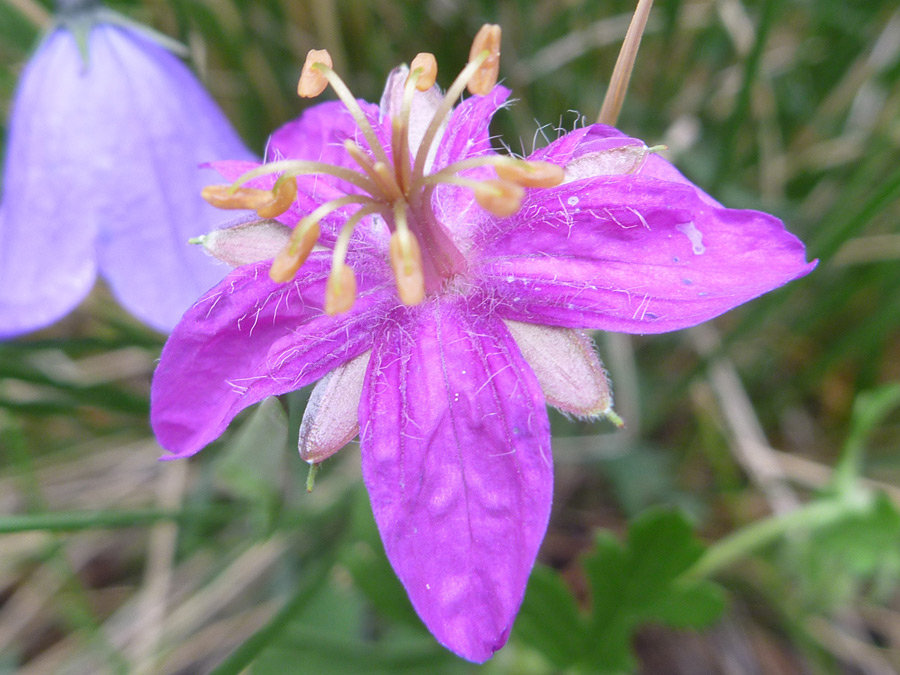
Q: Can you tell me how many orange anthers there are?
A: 10